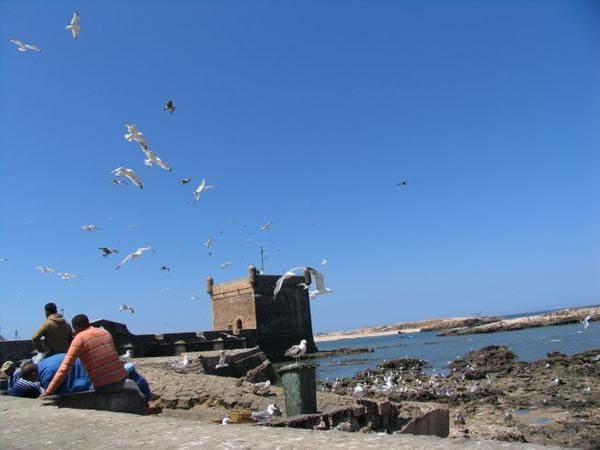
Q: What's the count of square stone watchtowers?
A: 1